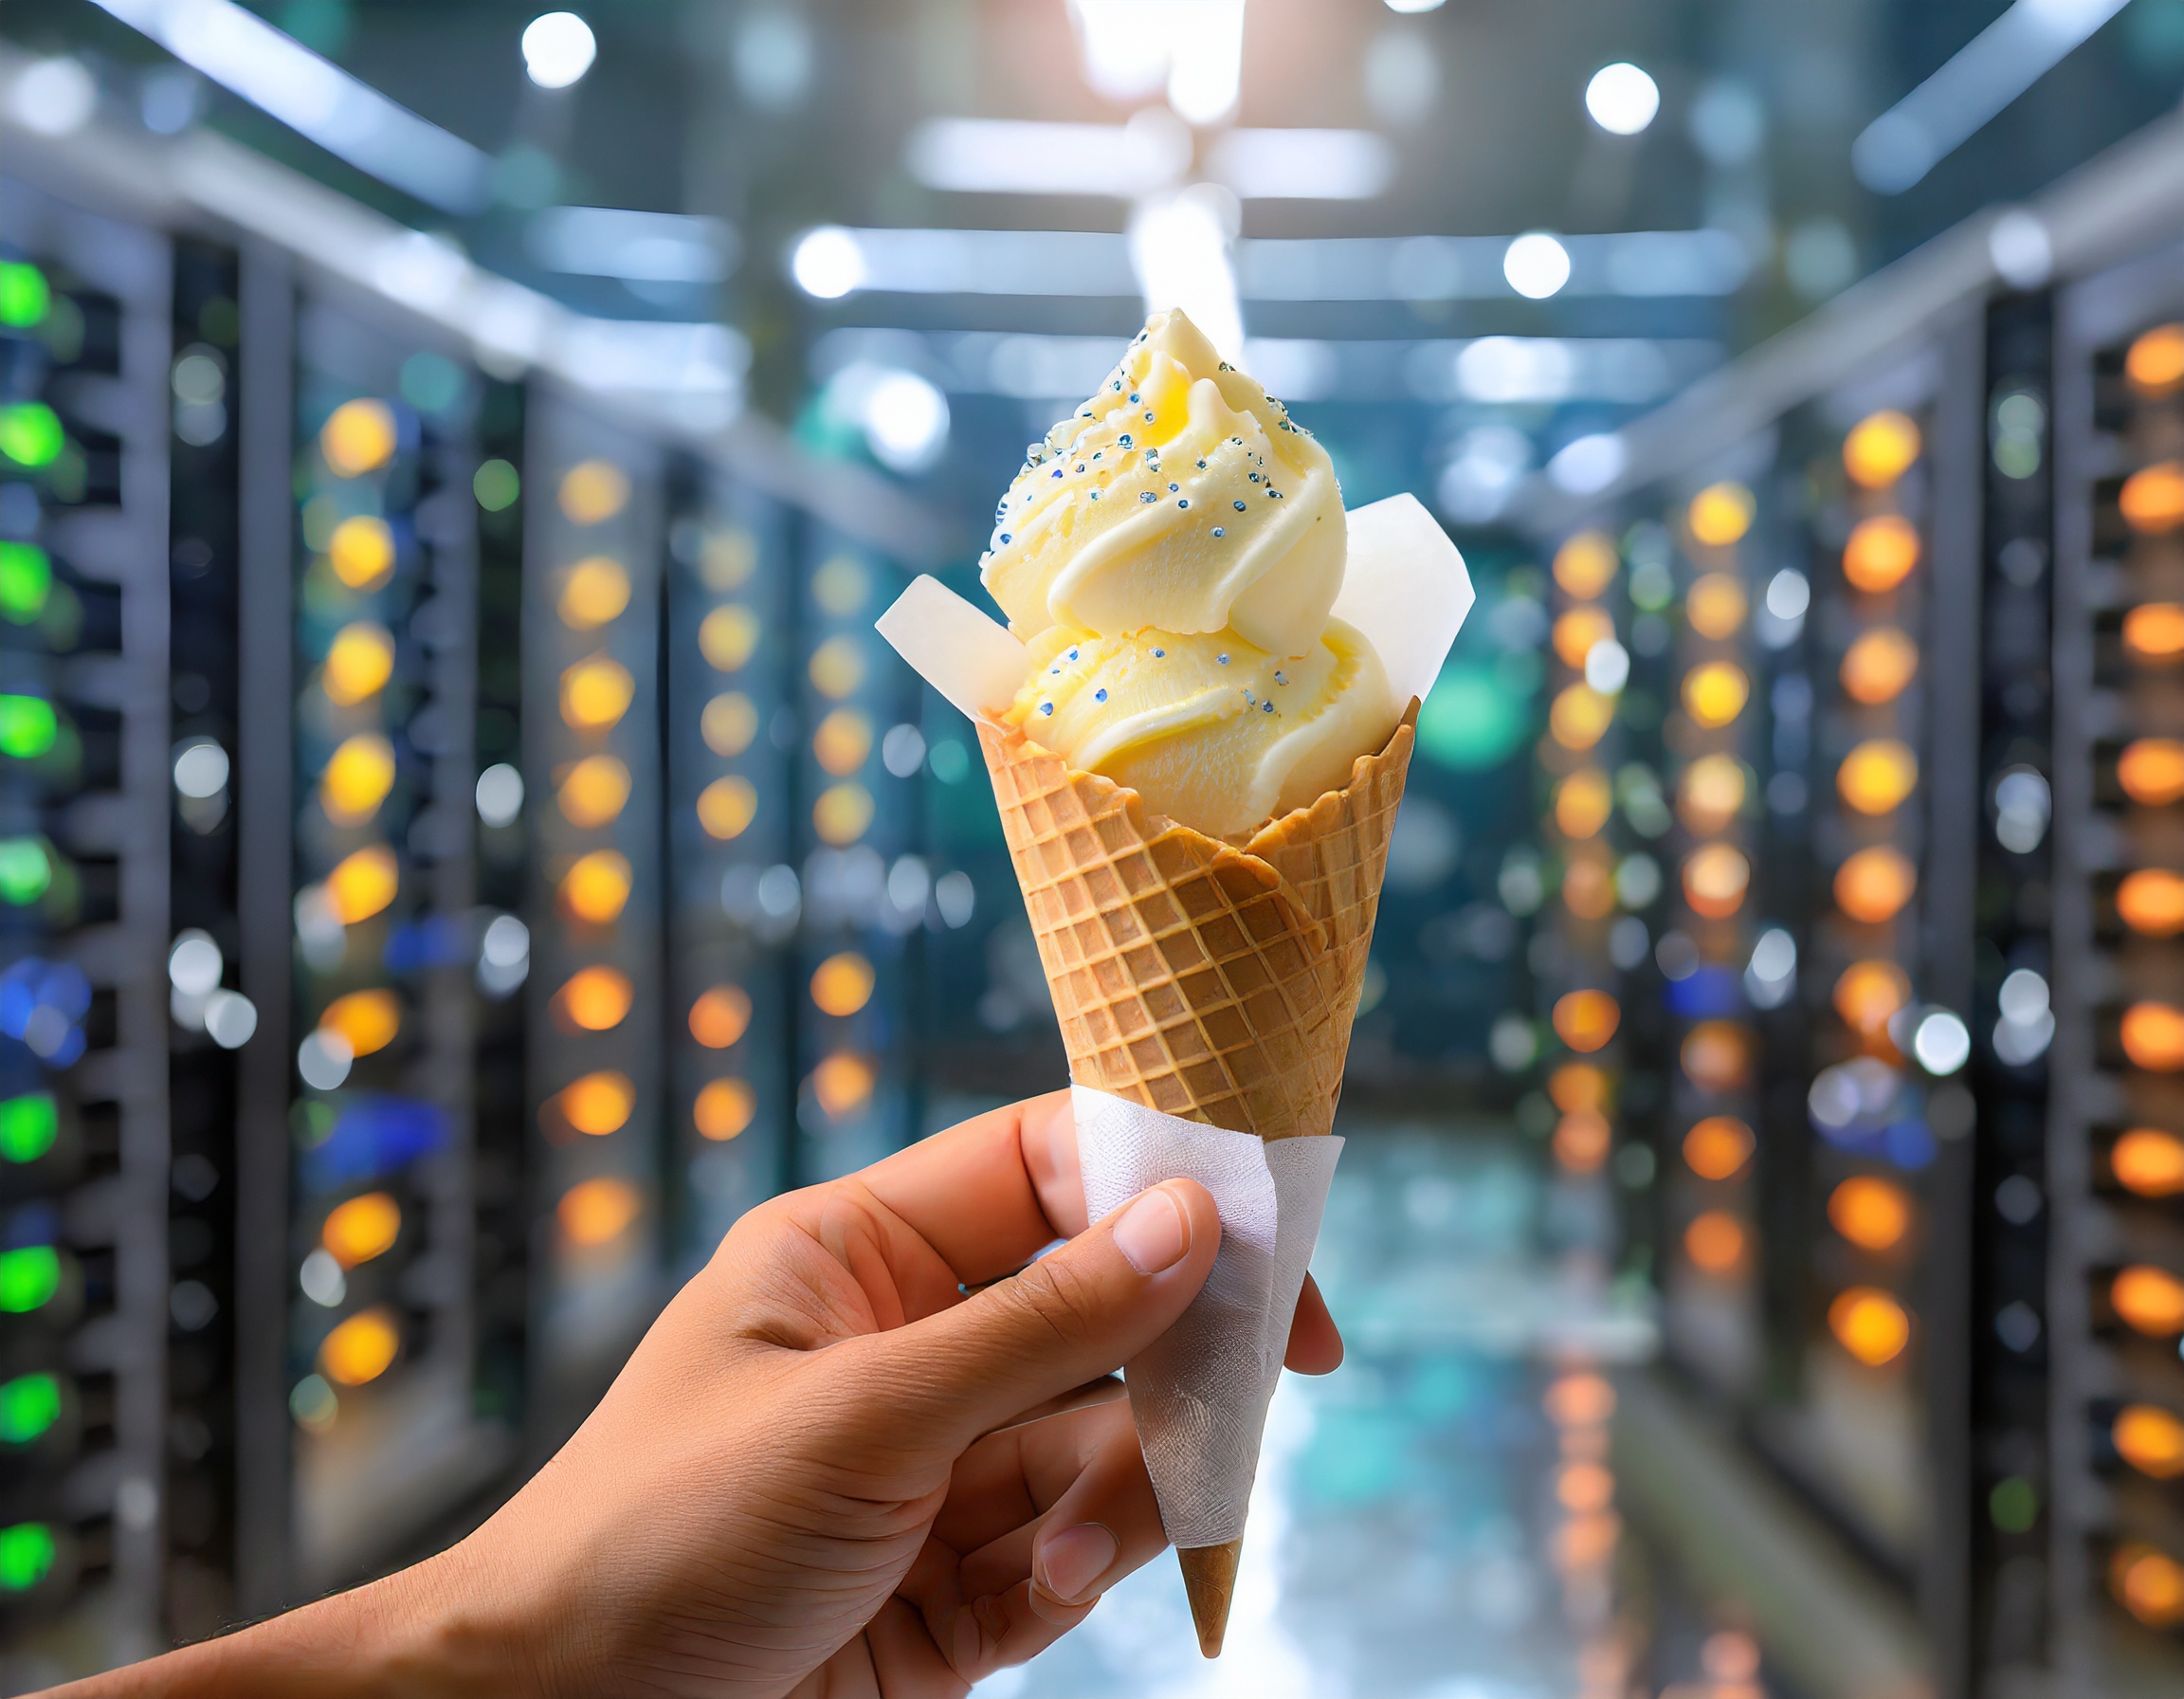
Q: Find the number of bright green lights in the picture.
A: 9